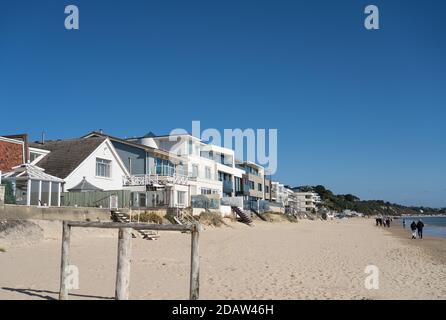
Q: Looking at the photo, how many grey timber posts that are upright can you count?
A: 3